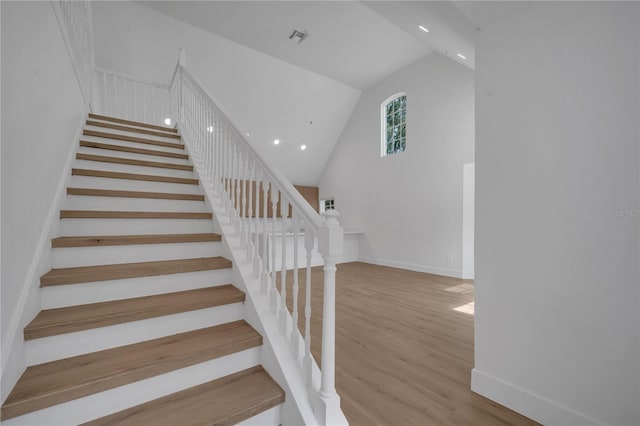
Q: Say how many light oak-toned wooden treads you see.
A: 13